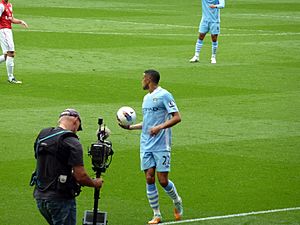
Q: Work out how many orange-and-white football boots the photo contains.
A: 2